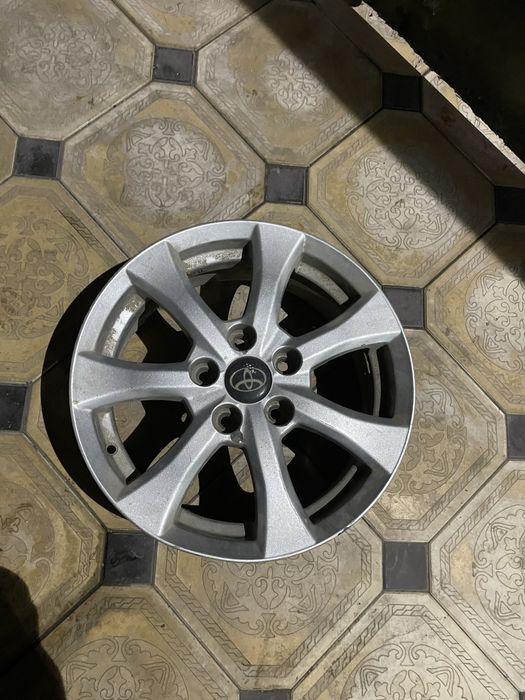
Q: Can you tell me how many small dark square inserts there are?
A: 11